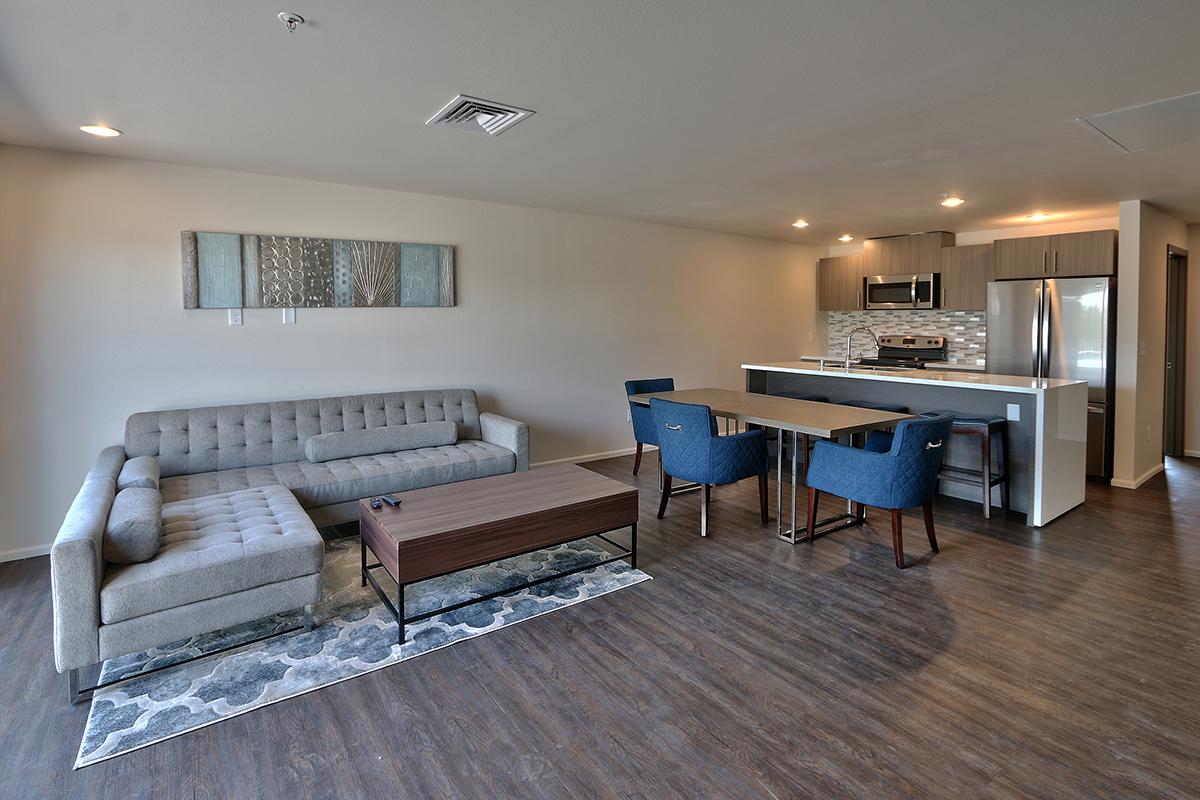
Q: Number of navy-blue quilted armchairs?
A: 3